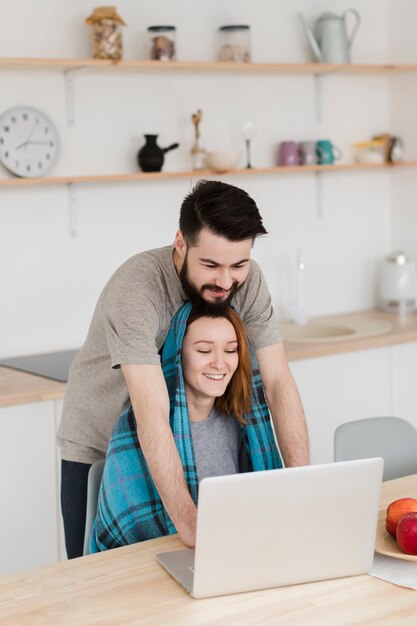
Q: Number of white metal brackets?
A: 4